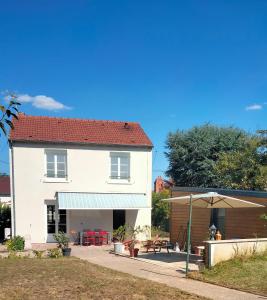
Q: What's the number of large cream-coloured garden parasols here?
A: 1